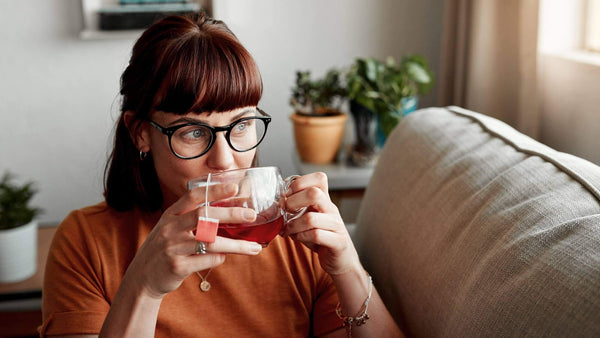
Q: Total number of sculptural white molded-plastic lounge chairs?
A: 0